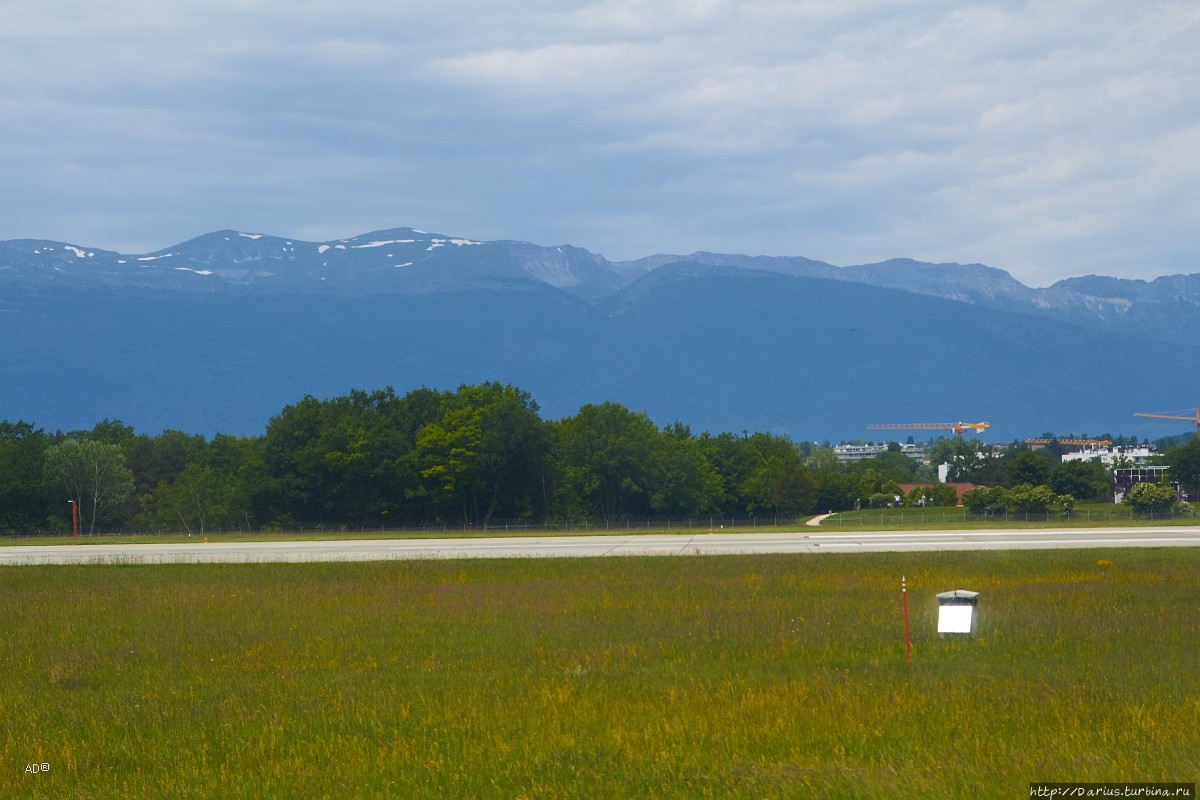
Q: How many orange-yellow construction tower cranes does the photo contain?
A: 3